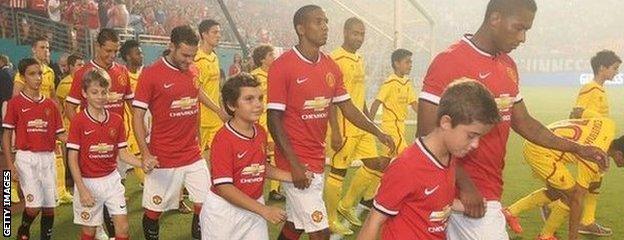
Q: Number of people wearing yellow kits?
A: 9